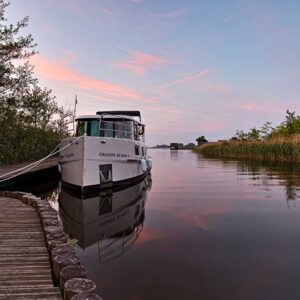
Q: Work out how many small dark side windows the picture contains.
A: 2